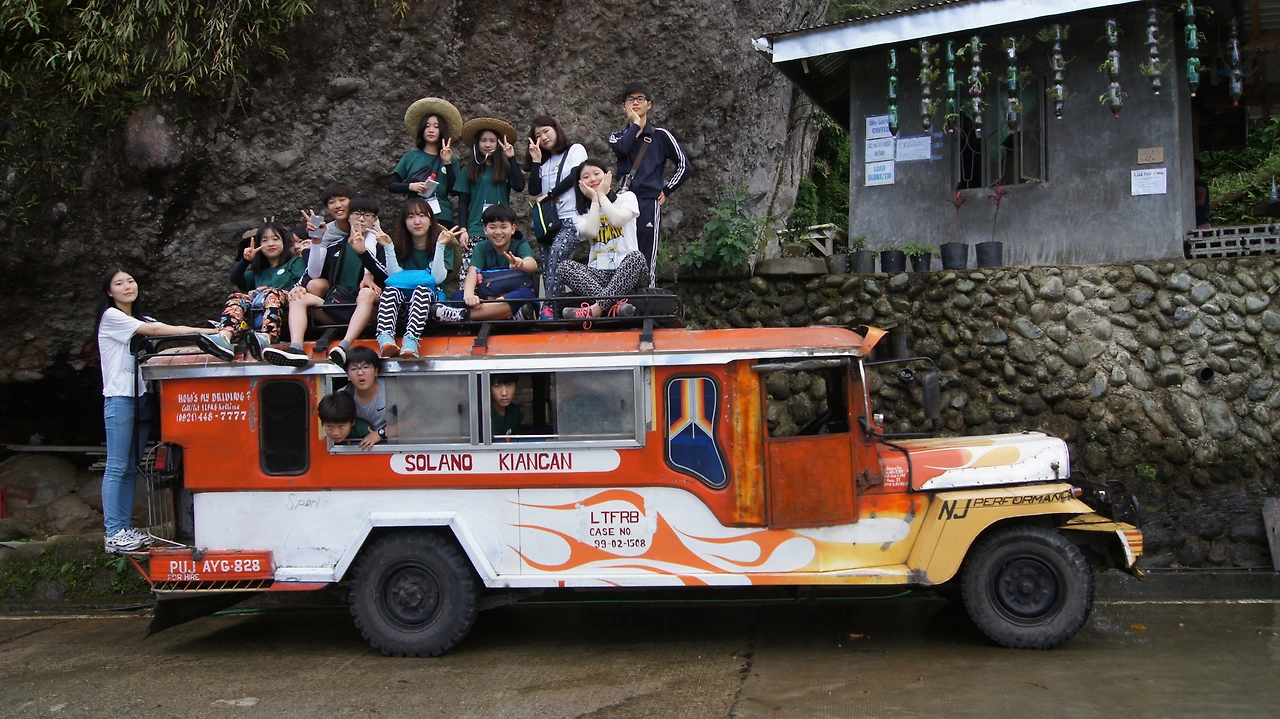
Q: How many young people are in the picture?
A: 15